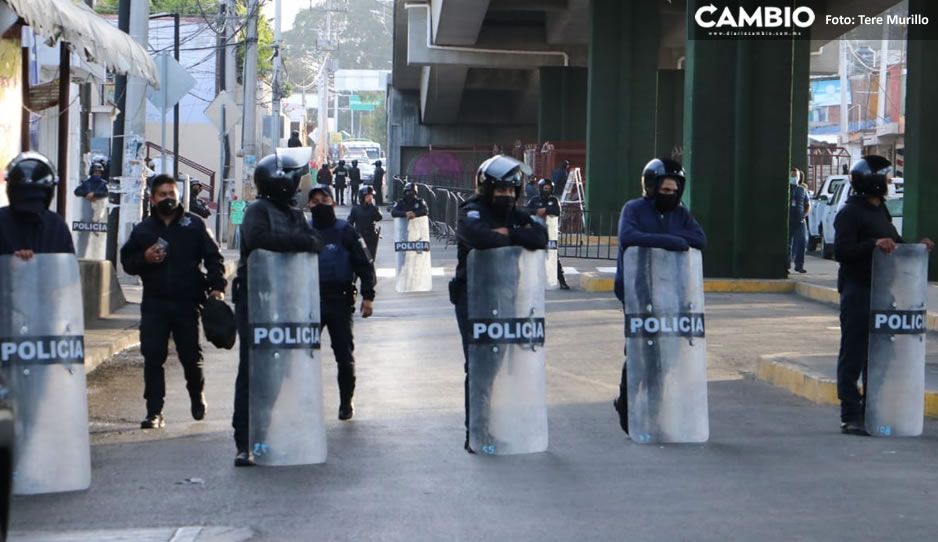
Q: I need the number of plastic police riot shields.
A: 8